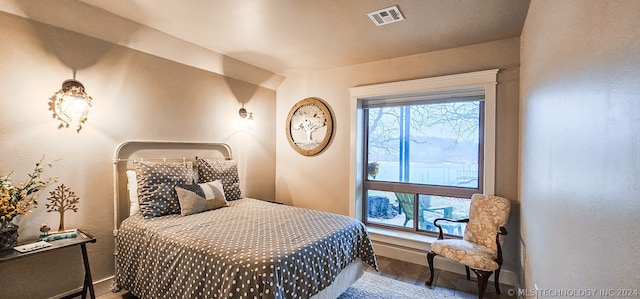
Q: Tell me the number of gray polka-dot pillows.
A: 2